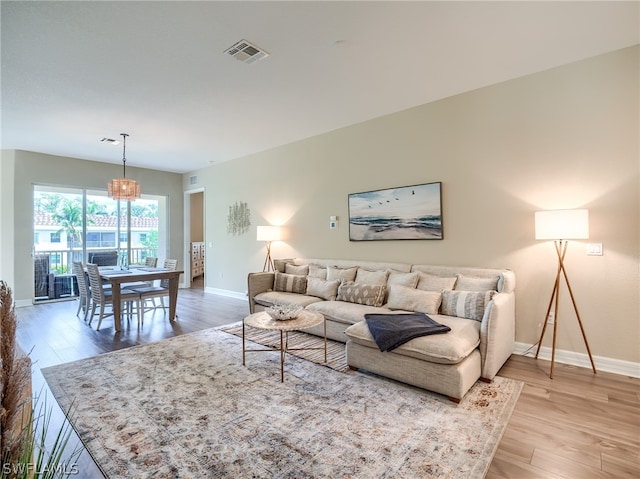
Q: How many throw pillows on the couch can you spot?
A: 12